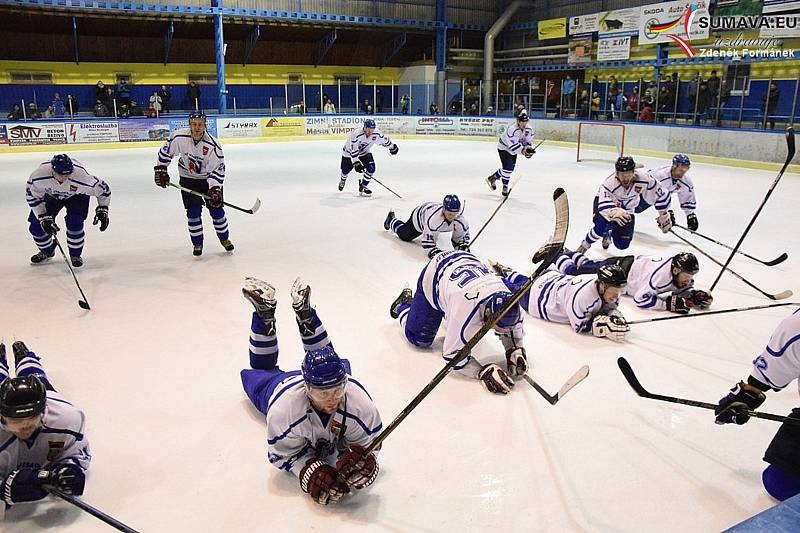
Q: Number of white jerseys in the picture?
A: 13